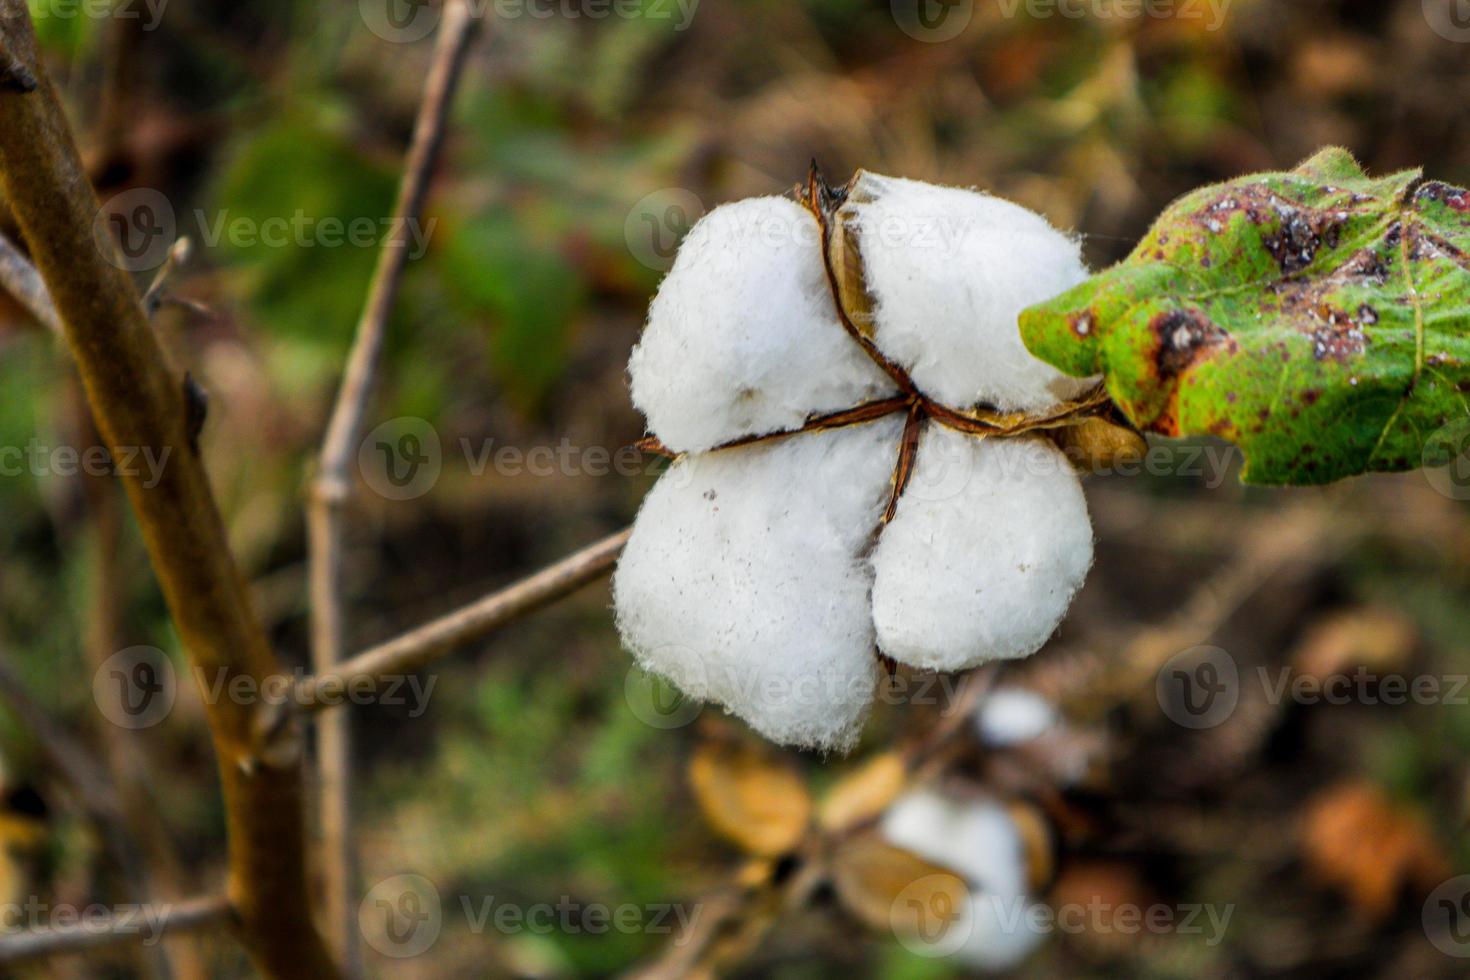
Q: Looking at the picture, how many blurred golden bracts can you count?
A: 4